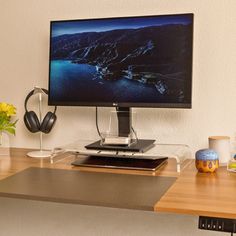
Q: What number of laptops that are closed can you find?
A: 1